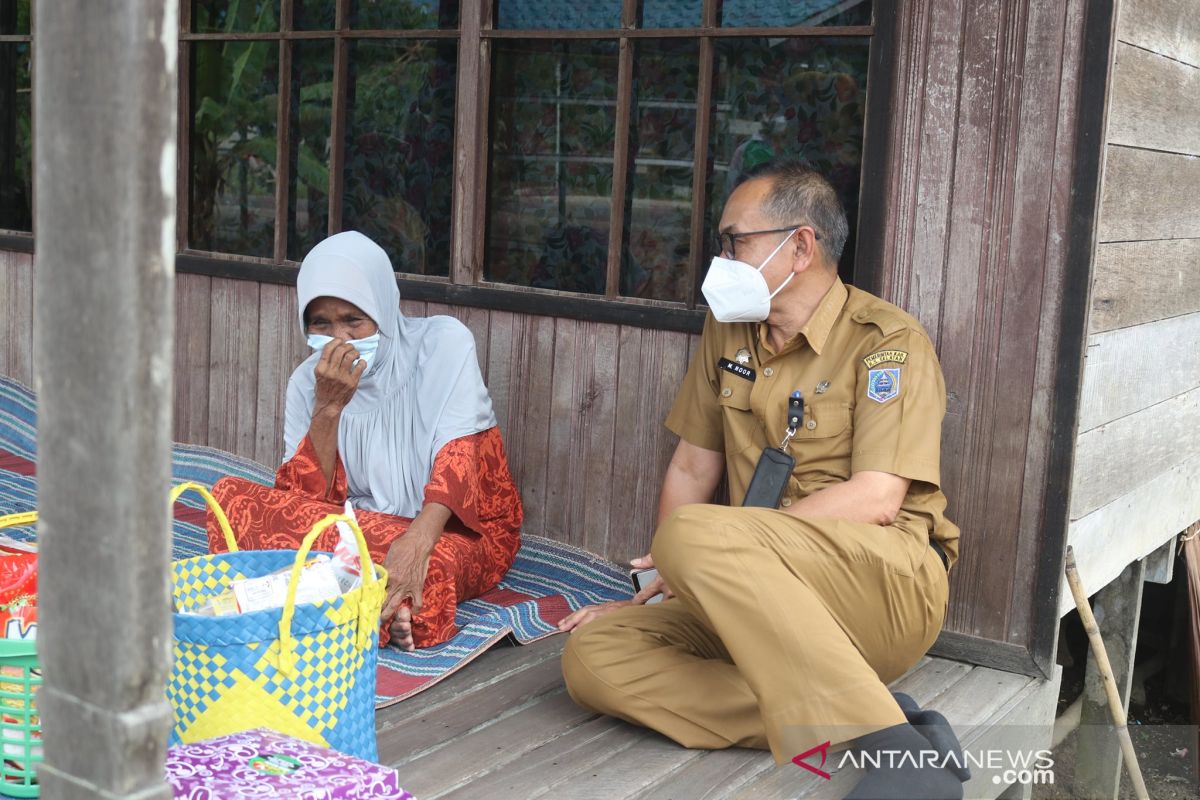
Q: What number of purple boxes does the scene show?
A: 1